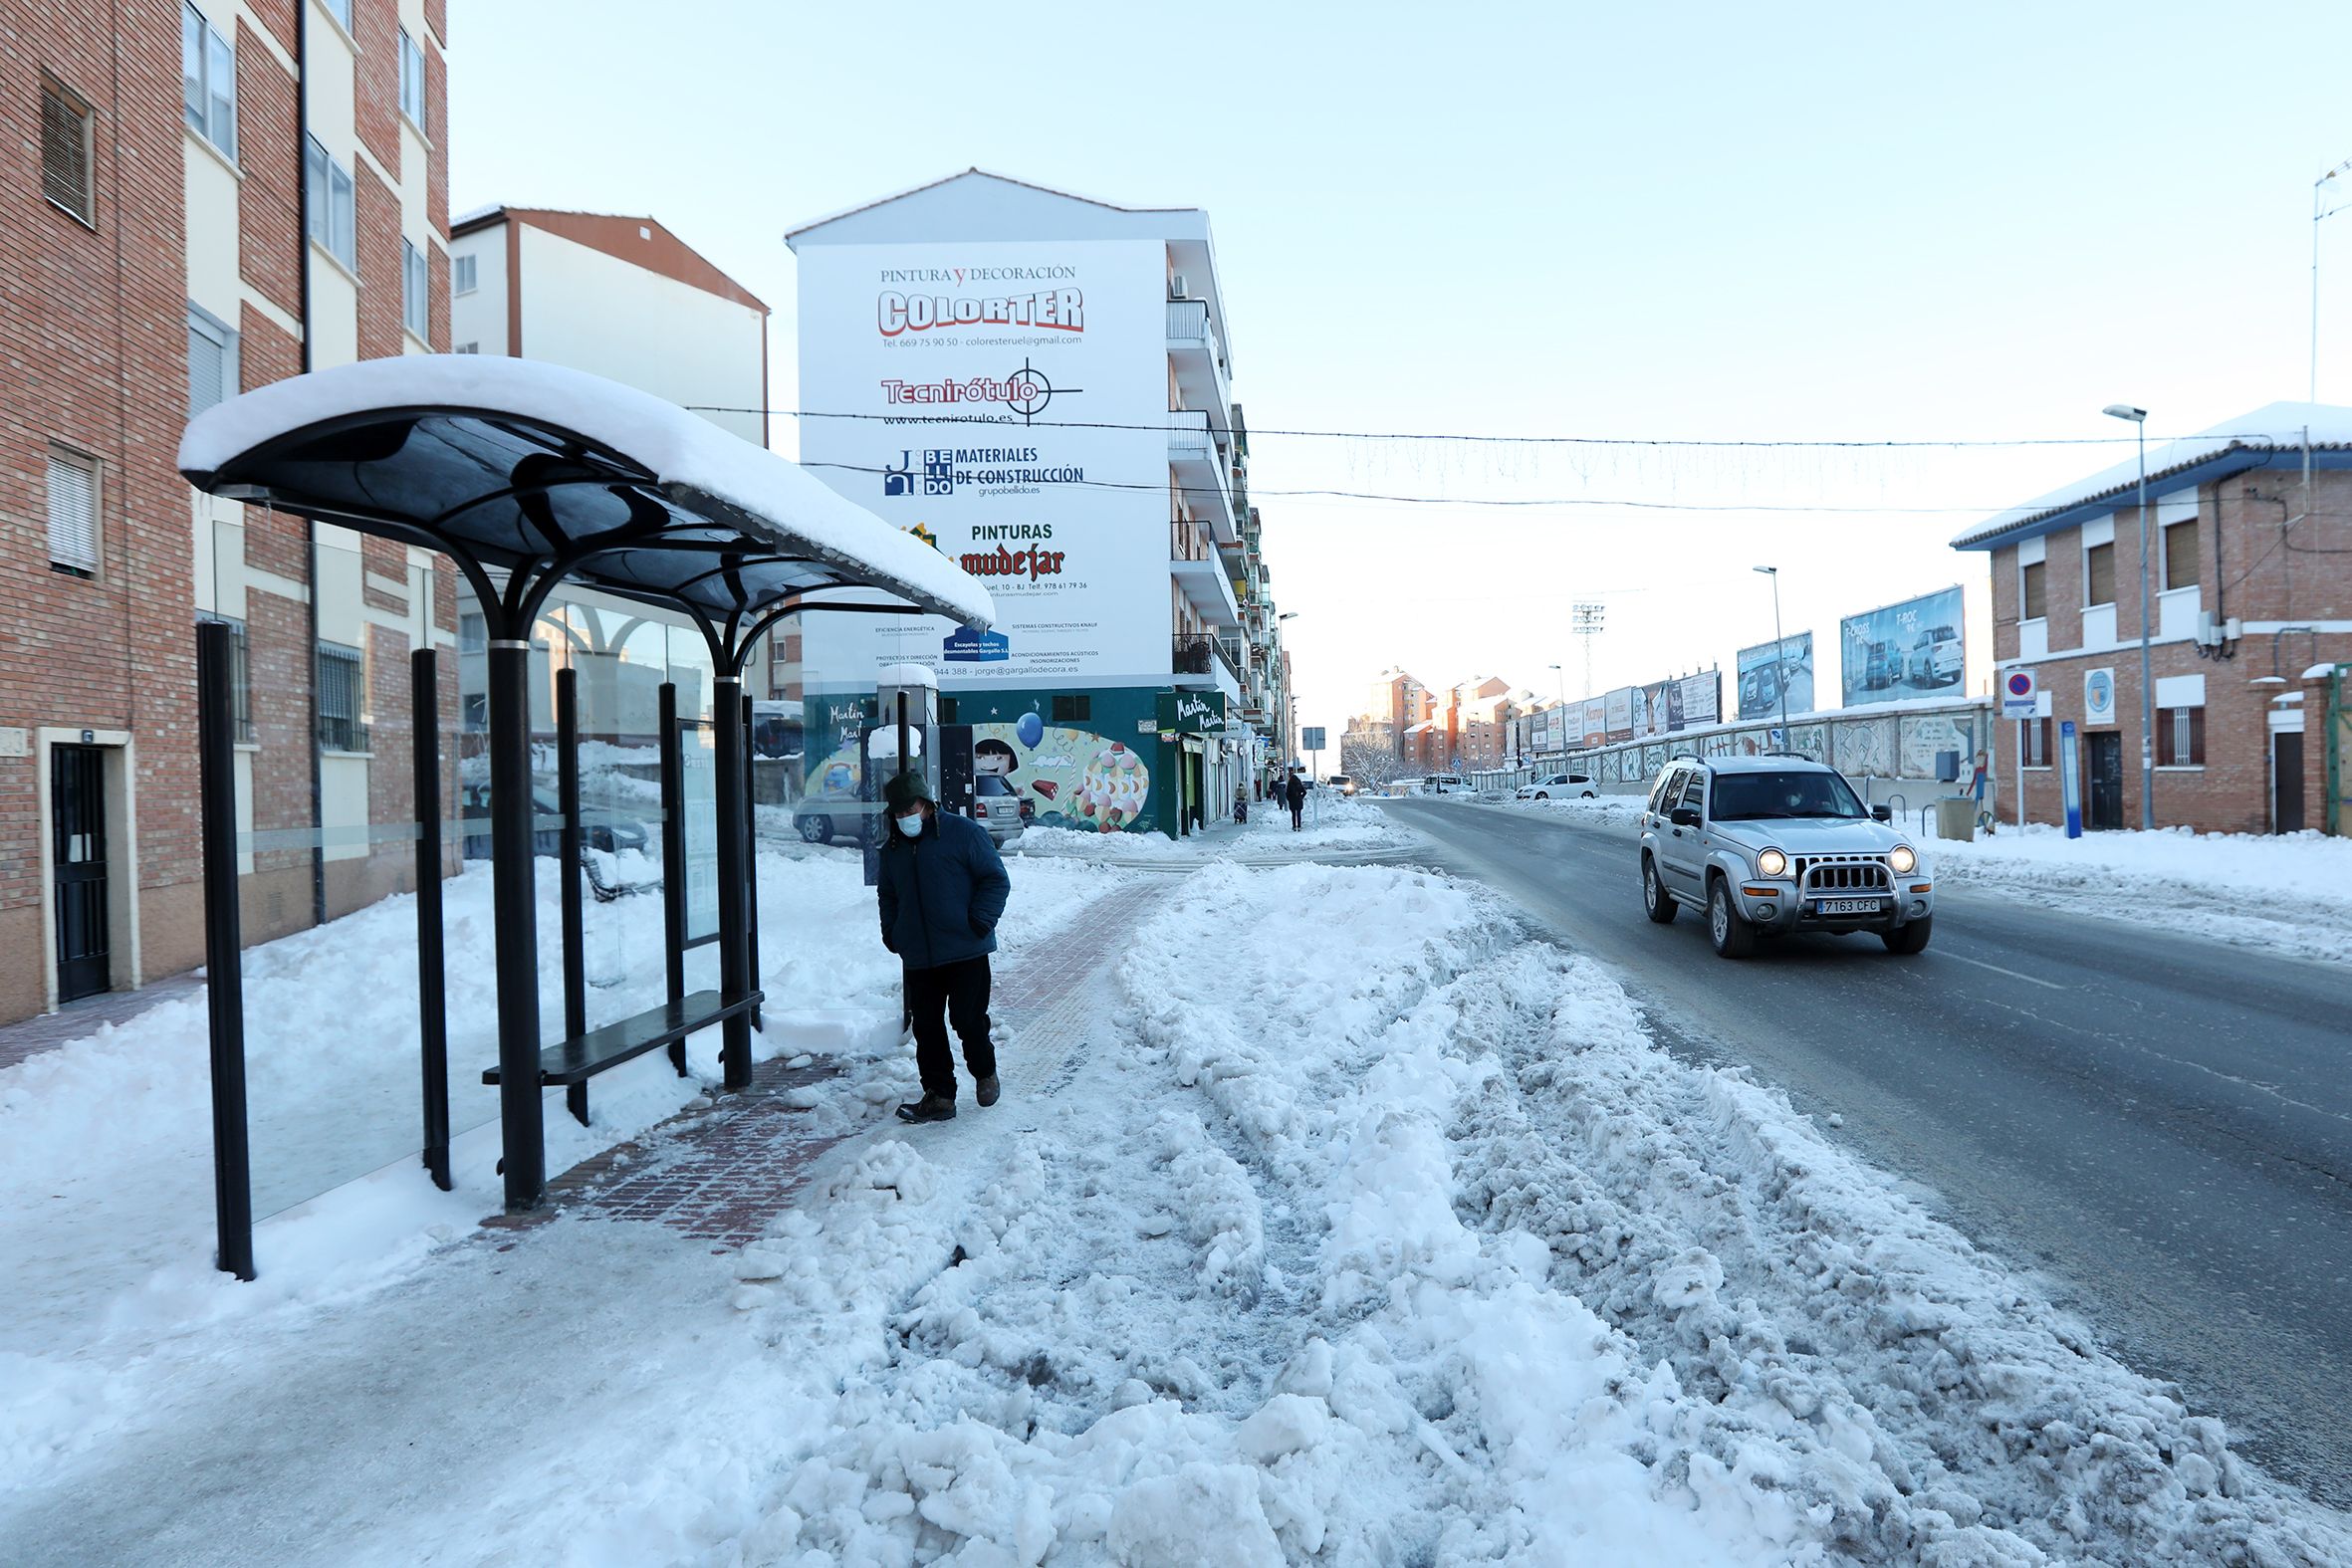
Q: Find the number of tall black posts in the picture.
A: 8